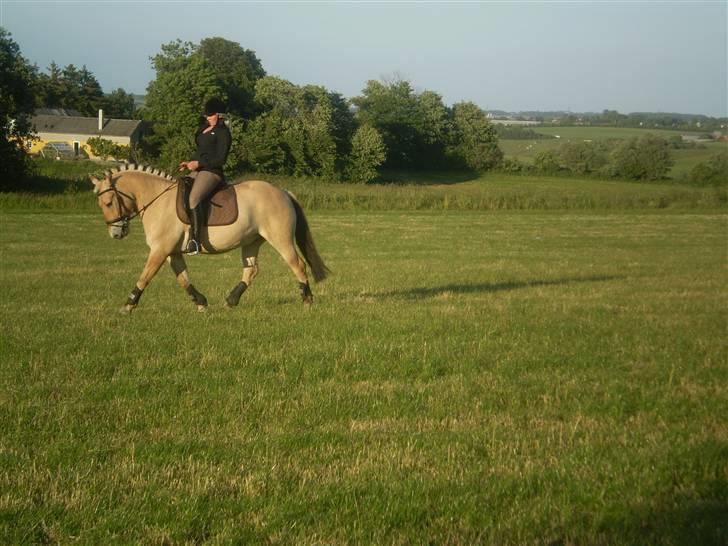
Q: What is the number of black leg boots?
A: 4